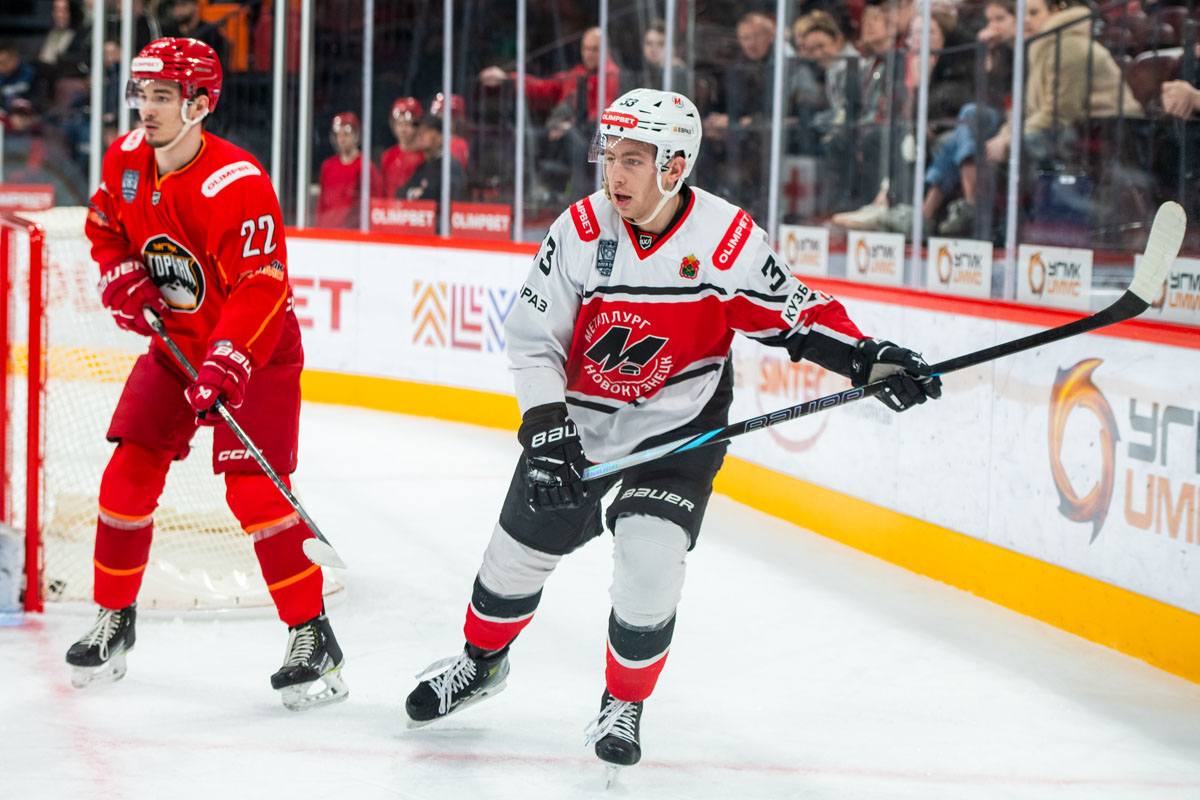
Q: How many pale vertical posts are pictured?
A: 12